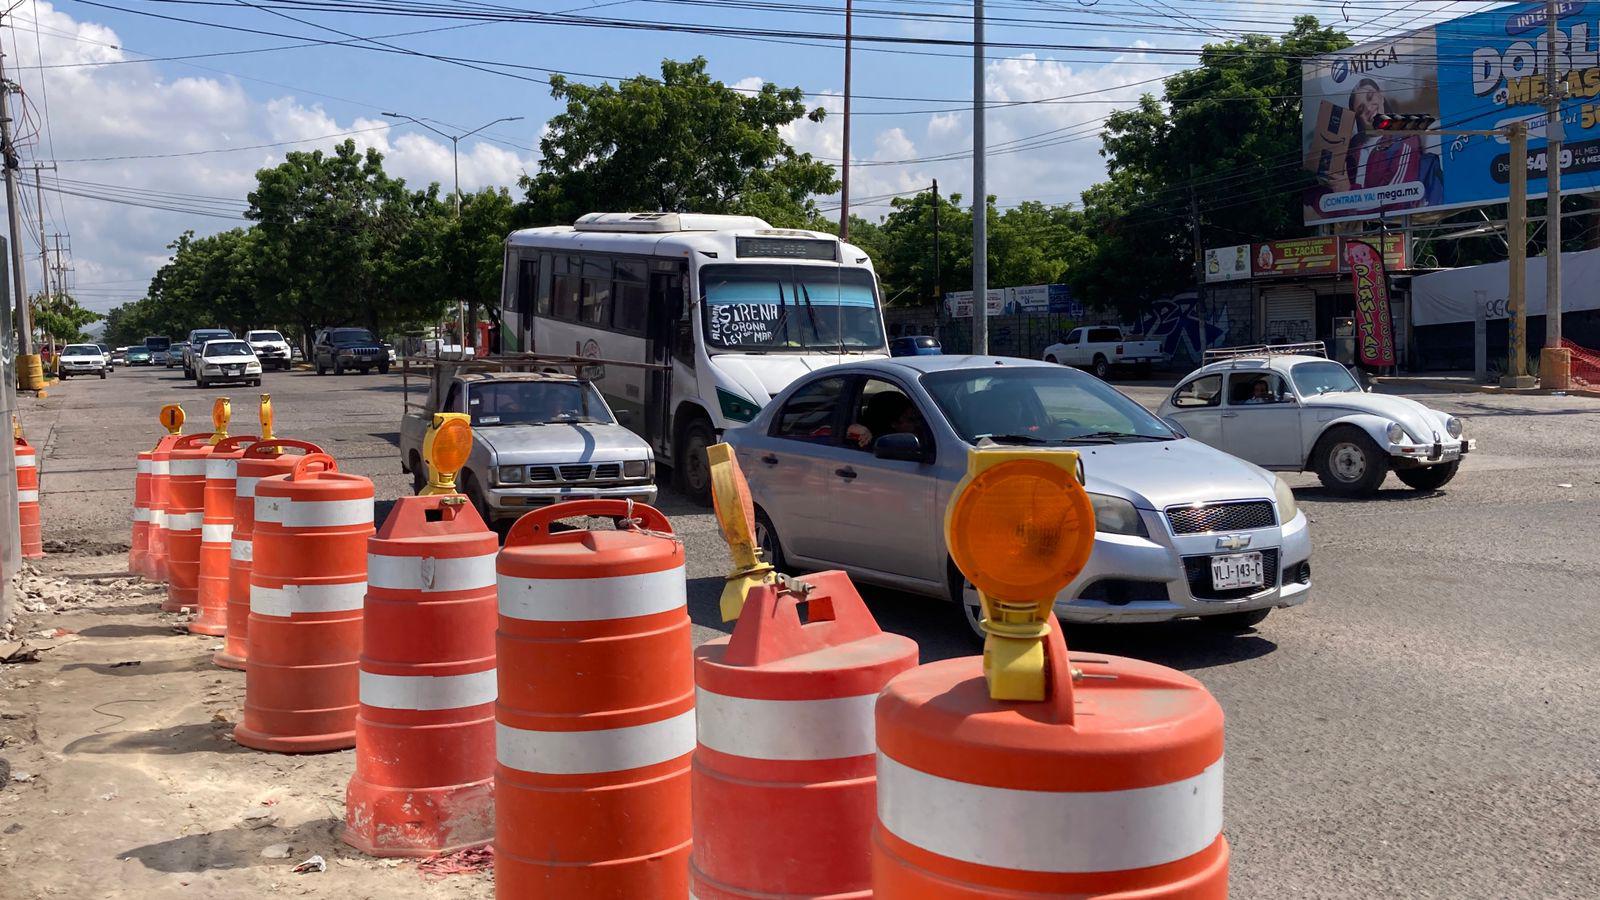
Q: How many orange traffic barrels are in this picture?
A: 11